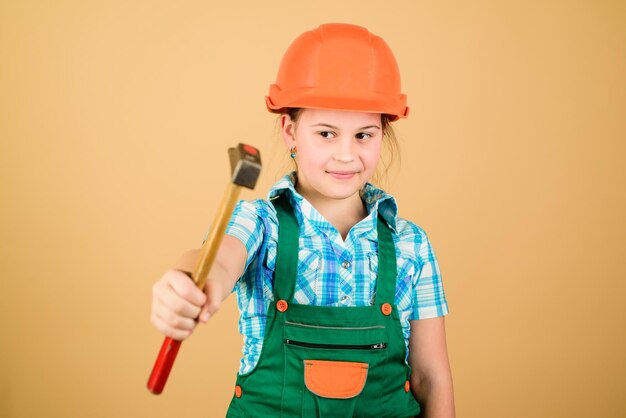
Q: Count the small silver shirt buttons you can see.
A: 2